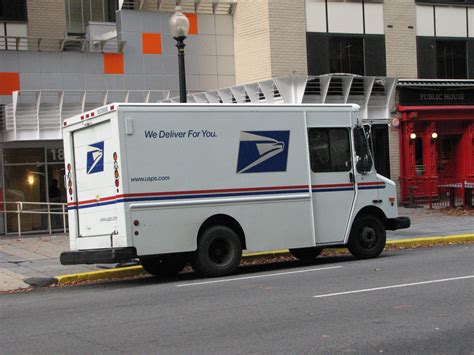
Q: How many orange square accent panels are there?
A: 4